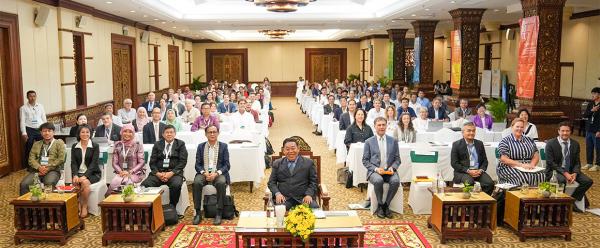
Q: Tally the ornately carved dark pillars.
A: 4